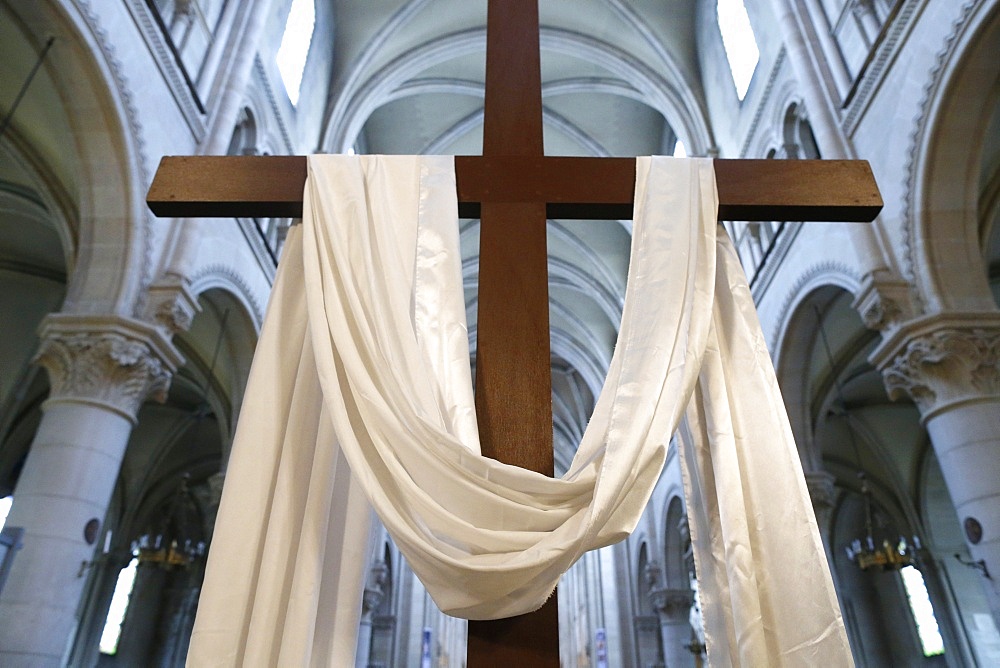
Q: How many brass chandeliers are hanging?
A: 2